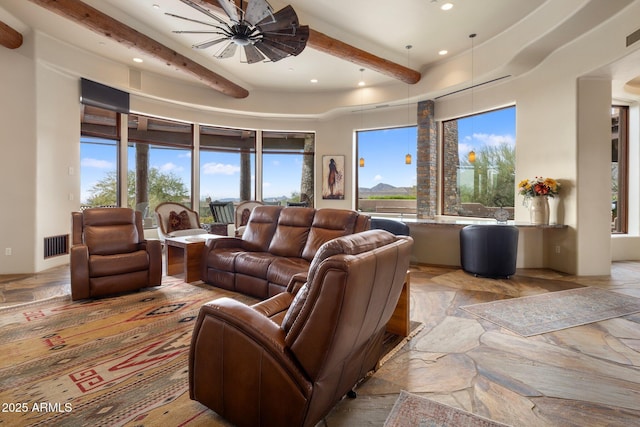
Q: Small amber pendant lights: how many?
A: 3